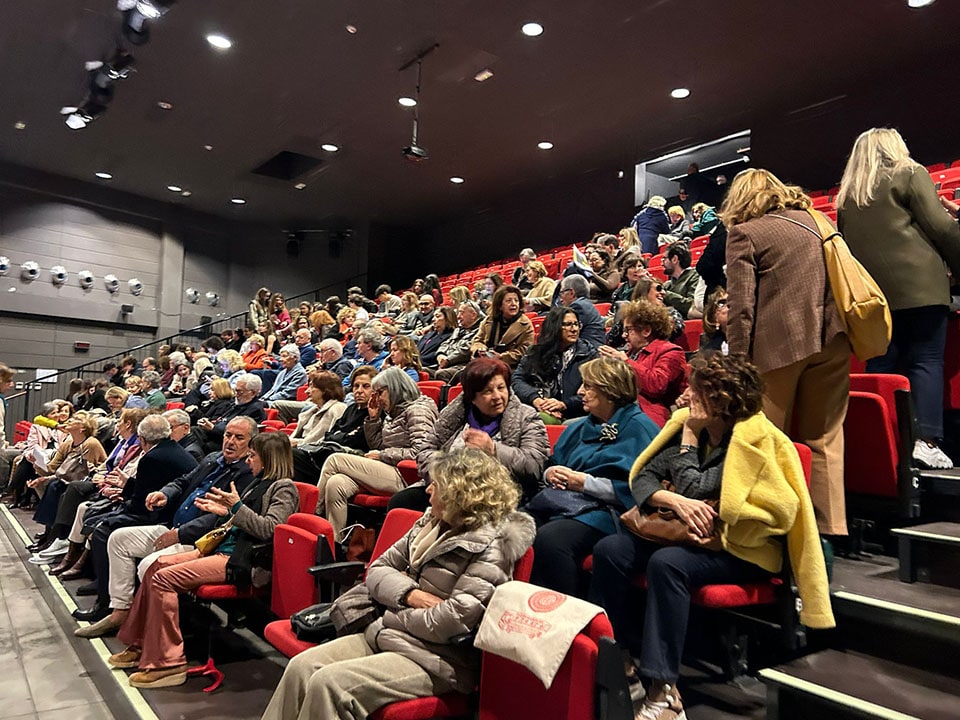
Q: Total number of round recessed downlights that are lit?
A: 11